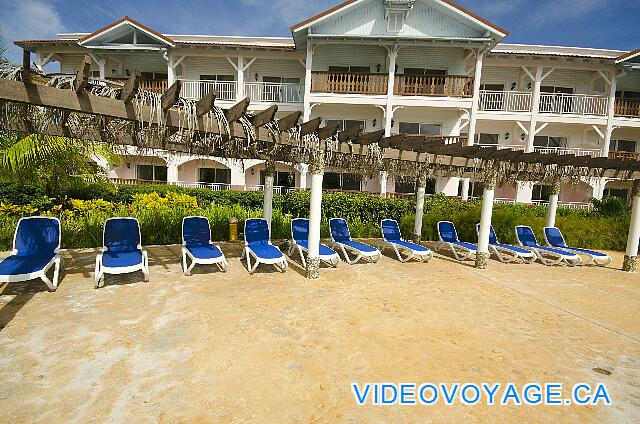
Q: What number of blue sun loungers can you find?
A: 11